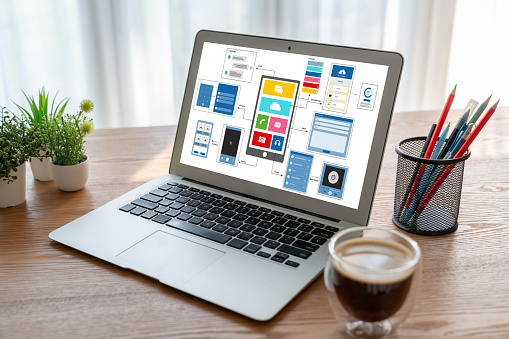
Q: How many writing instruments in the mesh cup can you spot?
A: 7